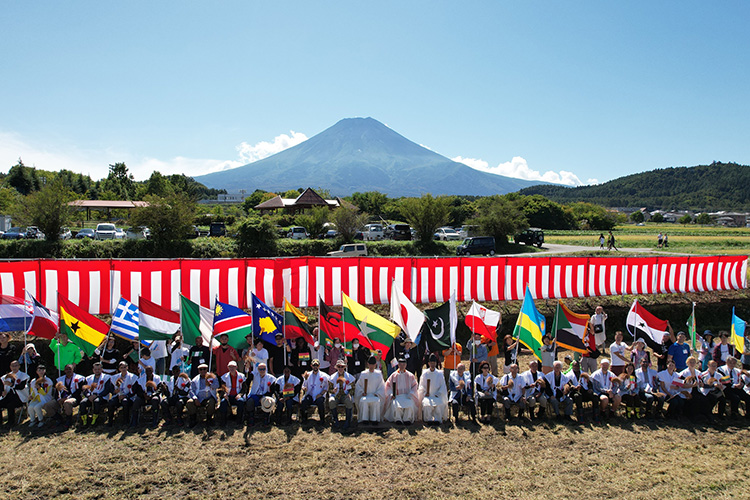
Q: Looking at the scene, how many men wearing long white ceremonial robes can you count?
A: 3